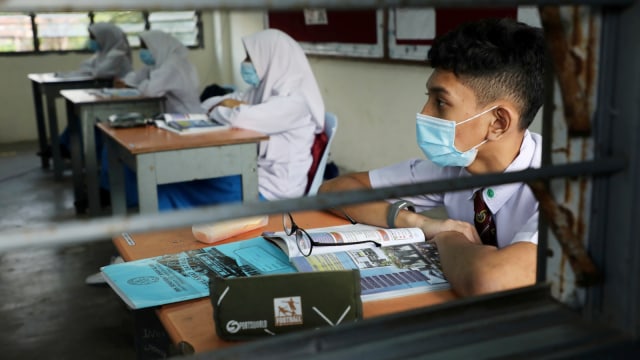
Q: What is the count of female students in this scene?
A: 3